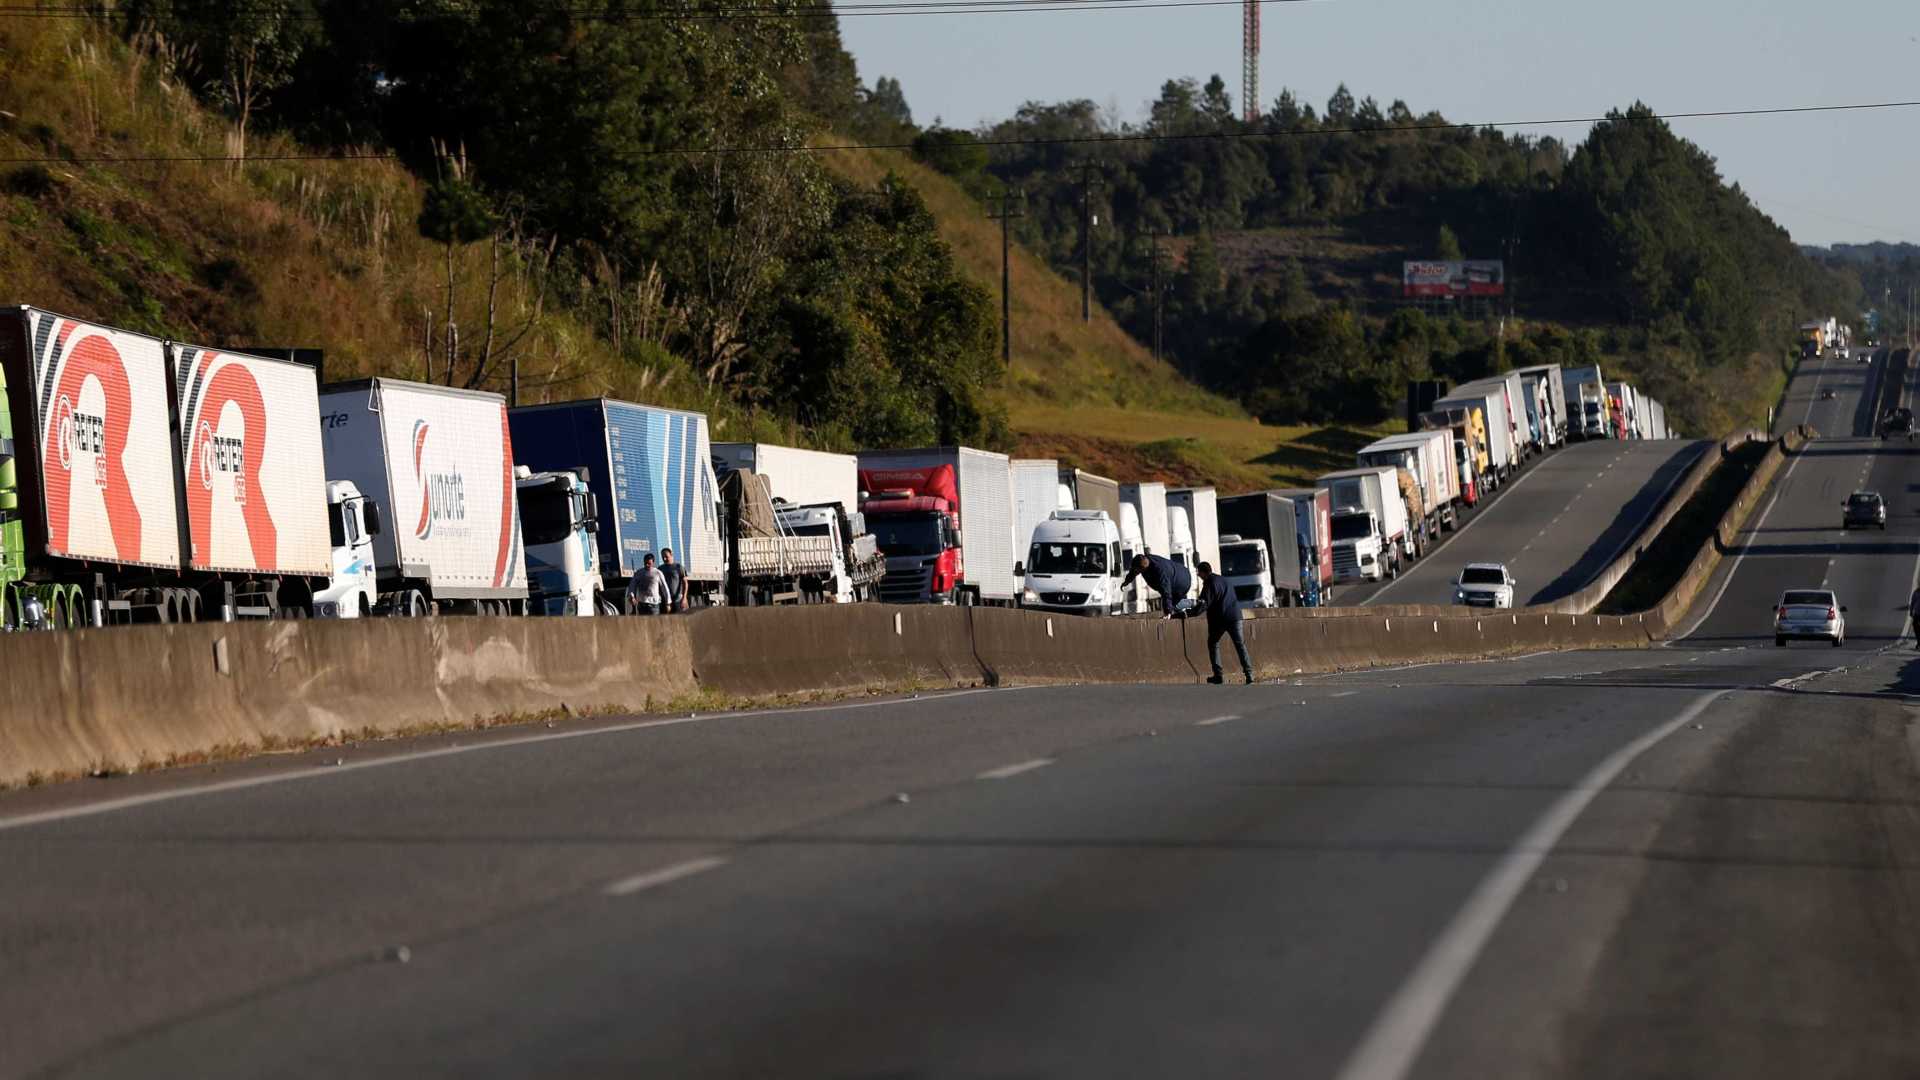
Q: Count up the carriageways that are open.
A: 2